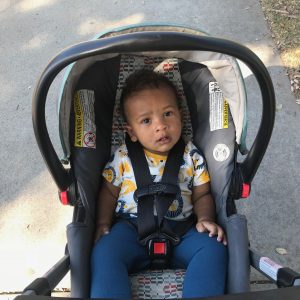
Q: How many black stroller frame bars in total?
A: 2